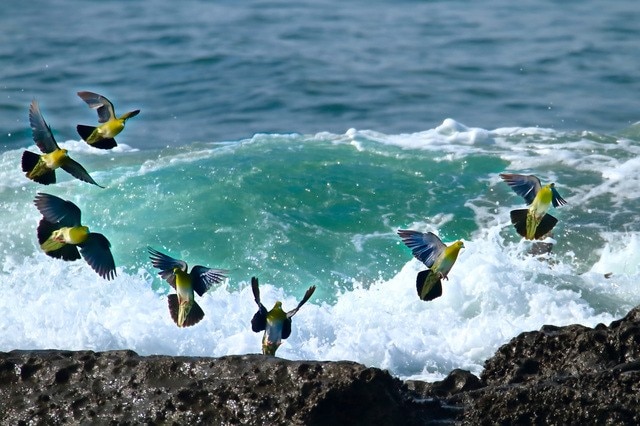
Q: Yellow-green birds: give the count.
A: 7